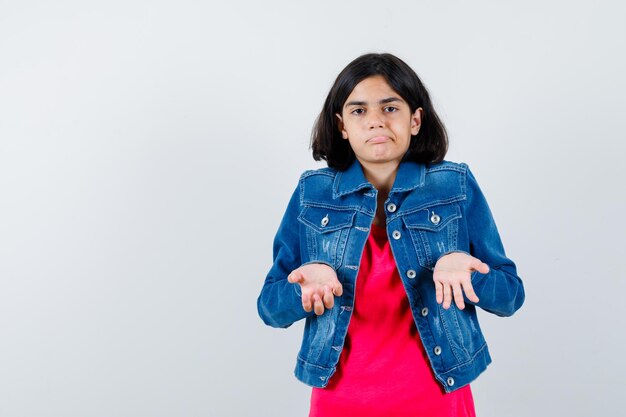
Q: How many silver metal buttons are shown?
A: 8